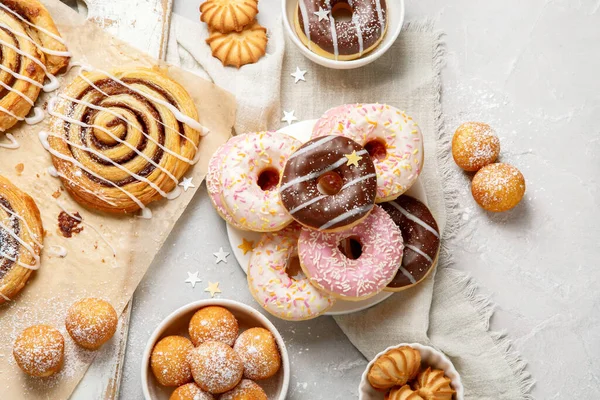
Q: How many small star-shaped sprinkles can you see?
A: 9